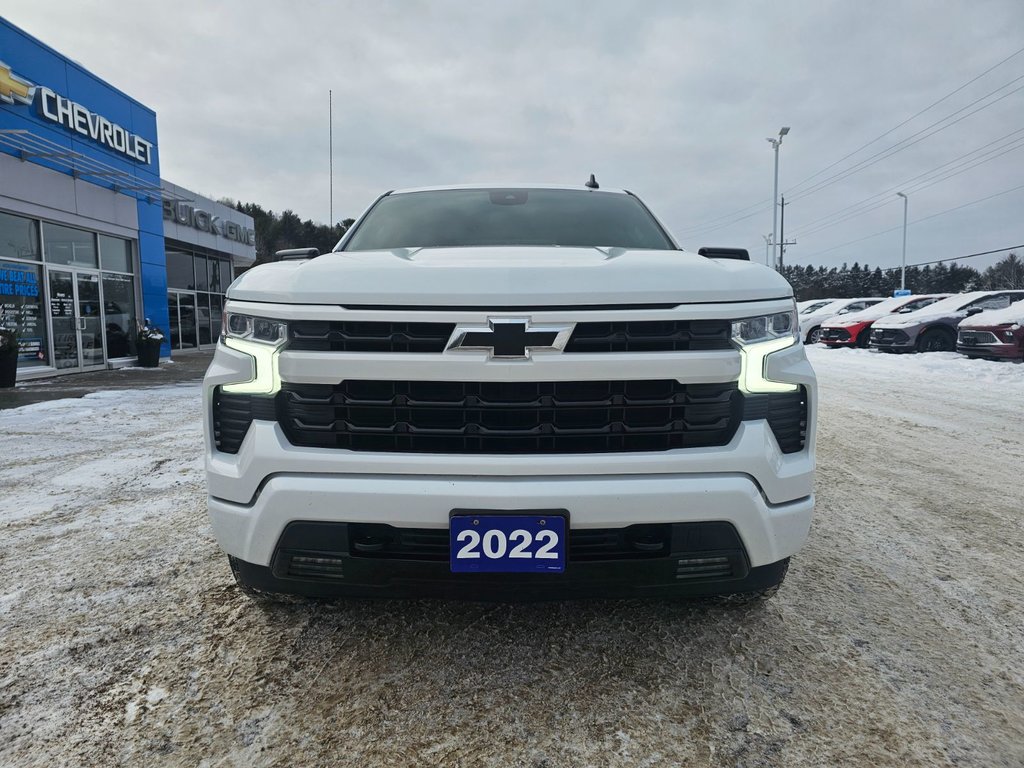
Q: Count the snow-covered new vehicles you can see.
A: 5